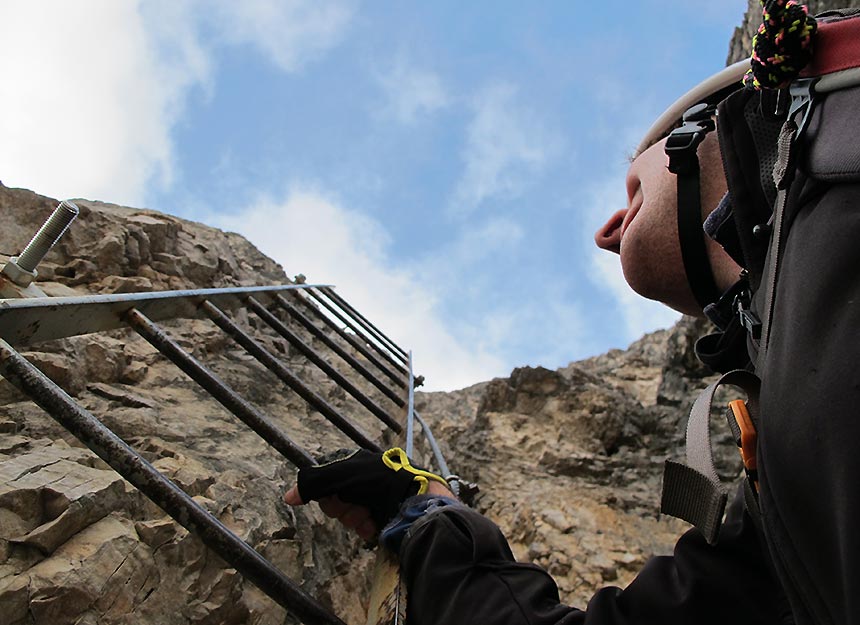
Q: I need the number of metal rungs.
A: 9